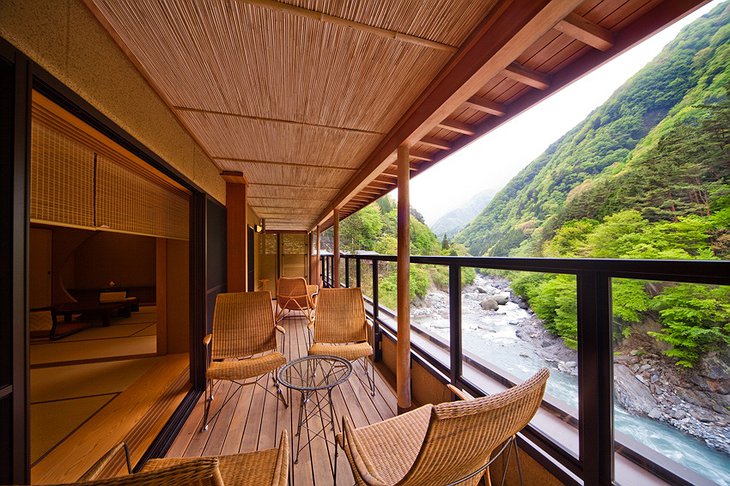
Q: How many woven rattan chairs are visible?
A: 5